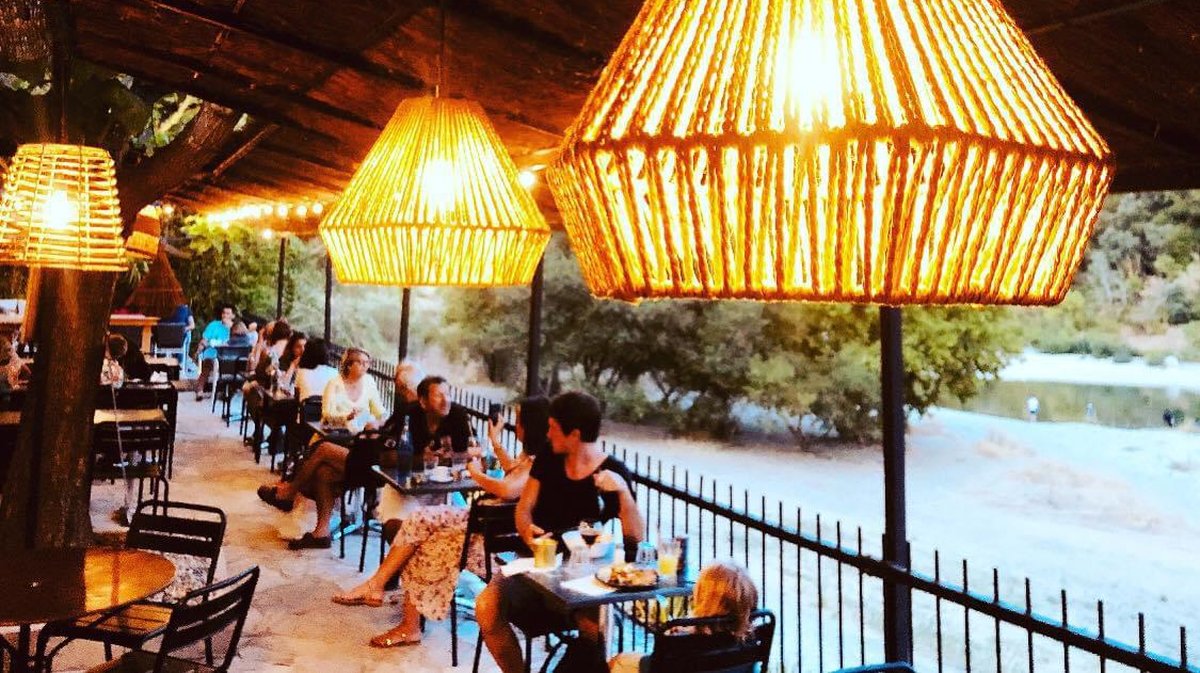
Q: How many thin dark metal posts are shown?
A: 5